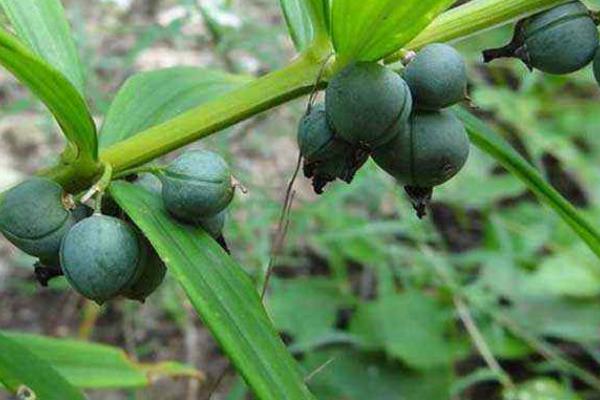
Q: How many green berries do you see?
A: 11